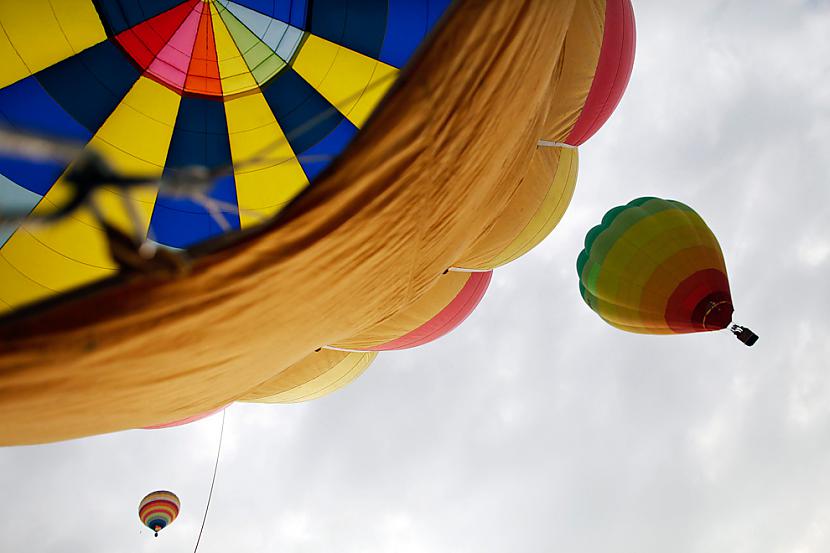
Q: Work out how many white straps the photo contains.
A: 3